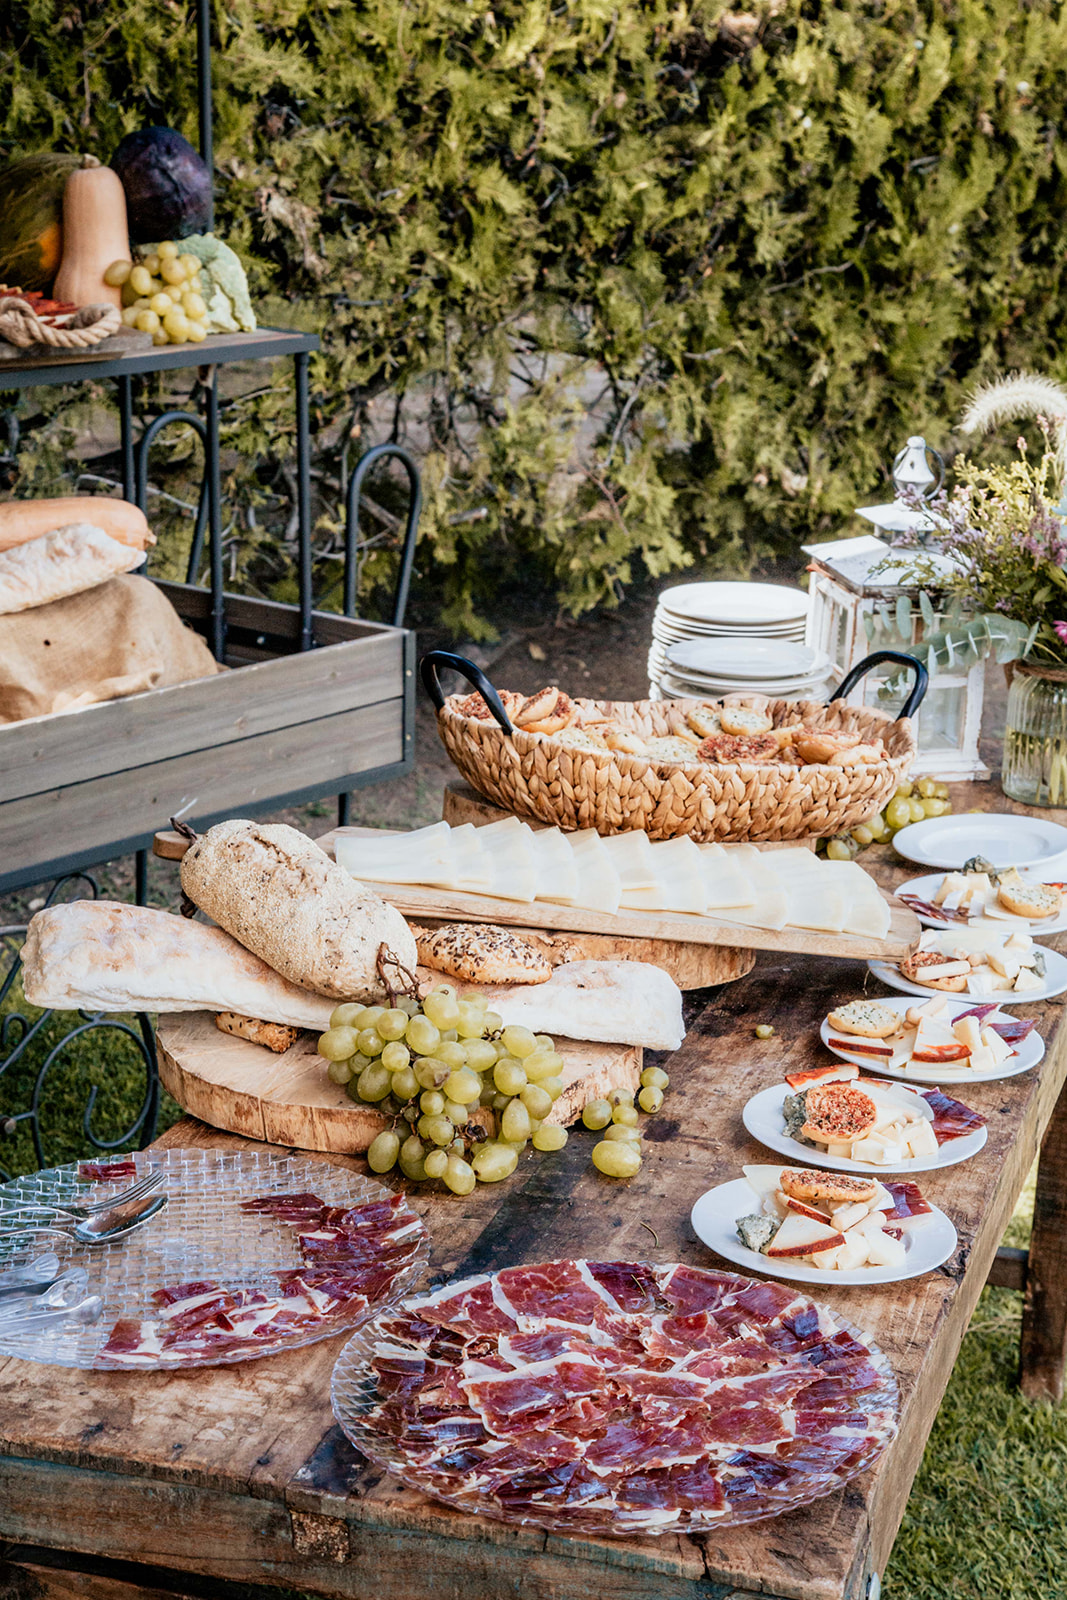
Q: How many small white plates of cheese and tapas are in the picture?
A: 5